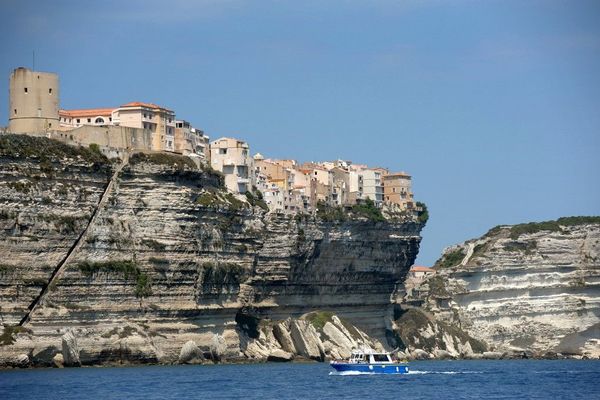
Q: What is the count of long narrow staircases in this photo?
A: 1